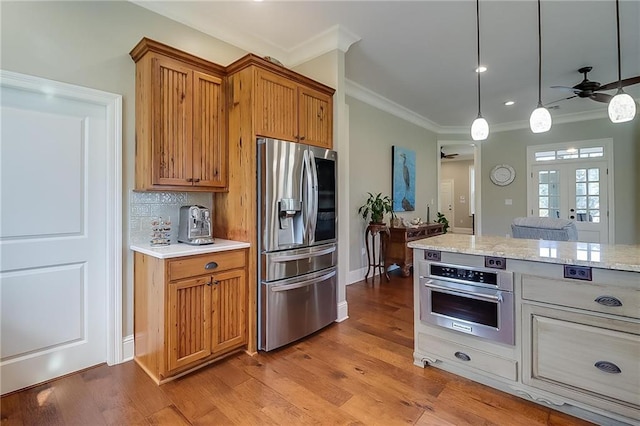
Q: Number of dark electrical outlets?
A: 3